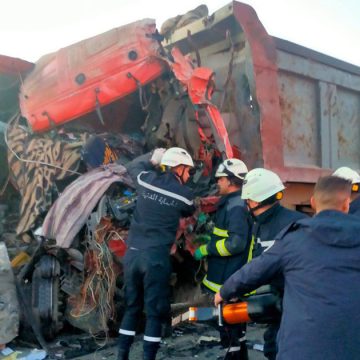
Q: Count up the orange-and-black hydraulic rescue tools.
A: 1